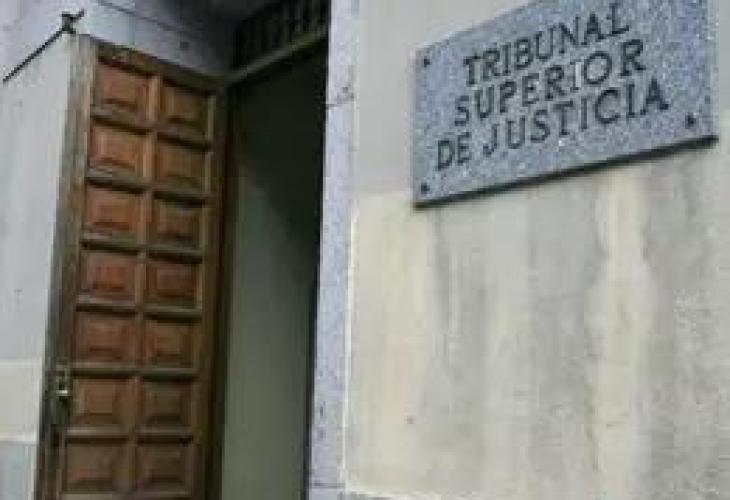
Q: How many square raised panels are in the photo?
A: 14